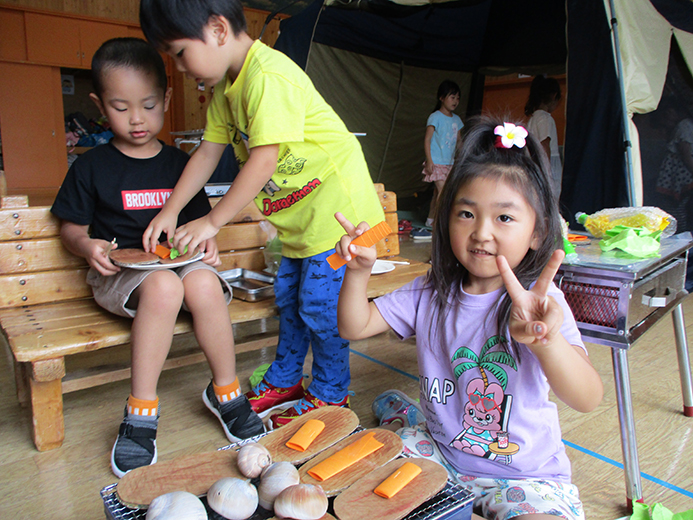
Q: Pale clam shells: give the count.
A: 5